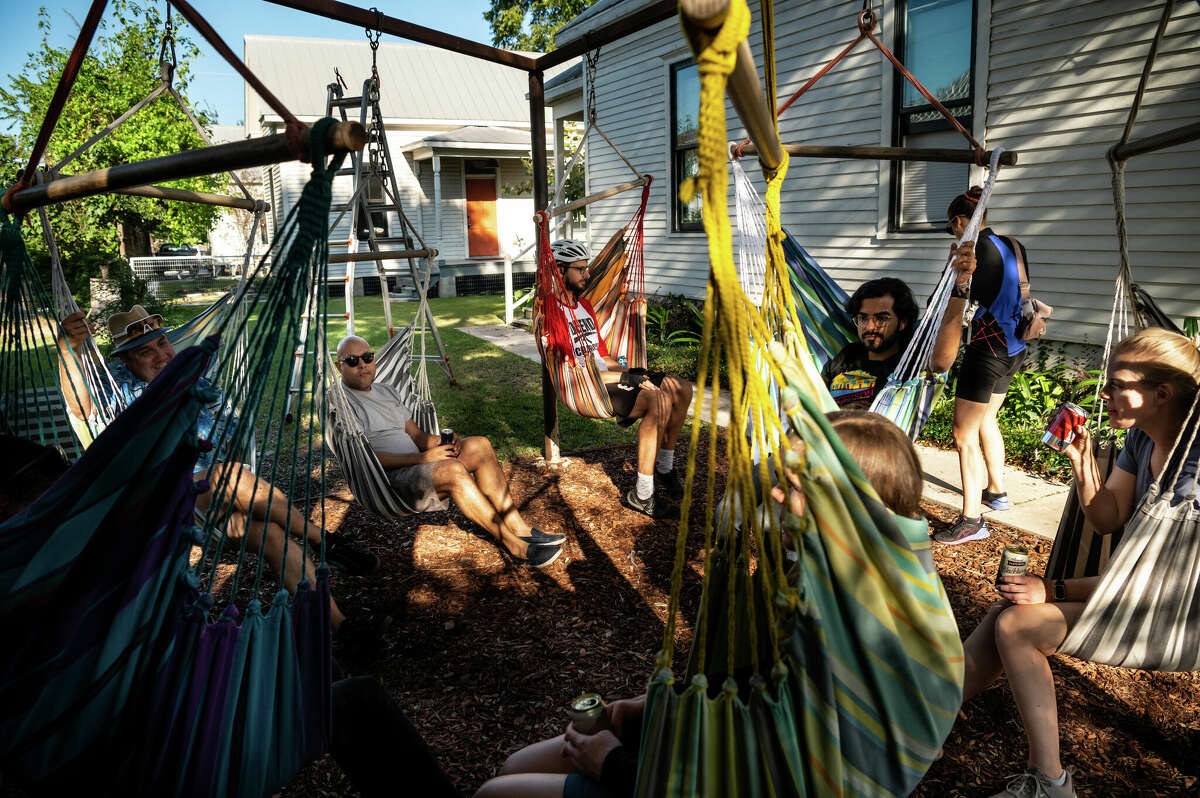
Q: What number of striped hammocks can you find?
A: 7